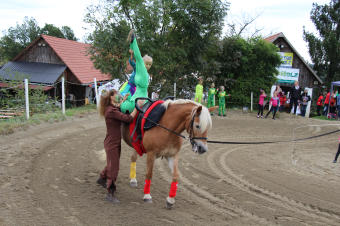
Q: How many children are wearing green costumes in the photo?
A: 4